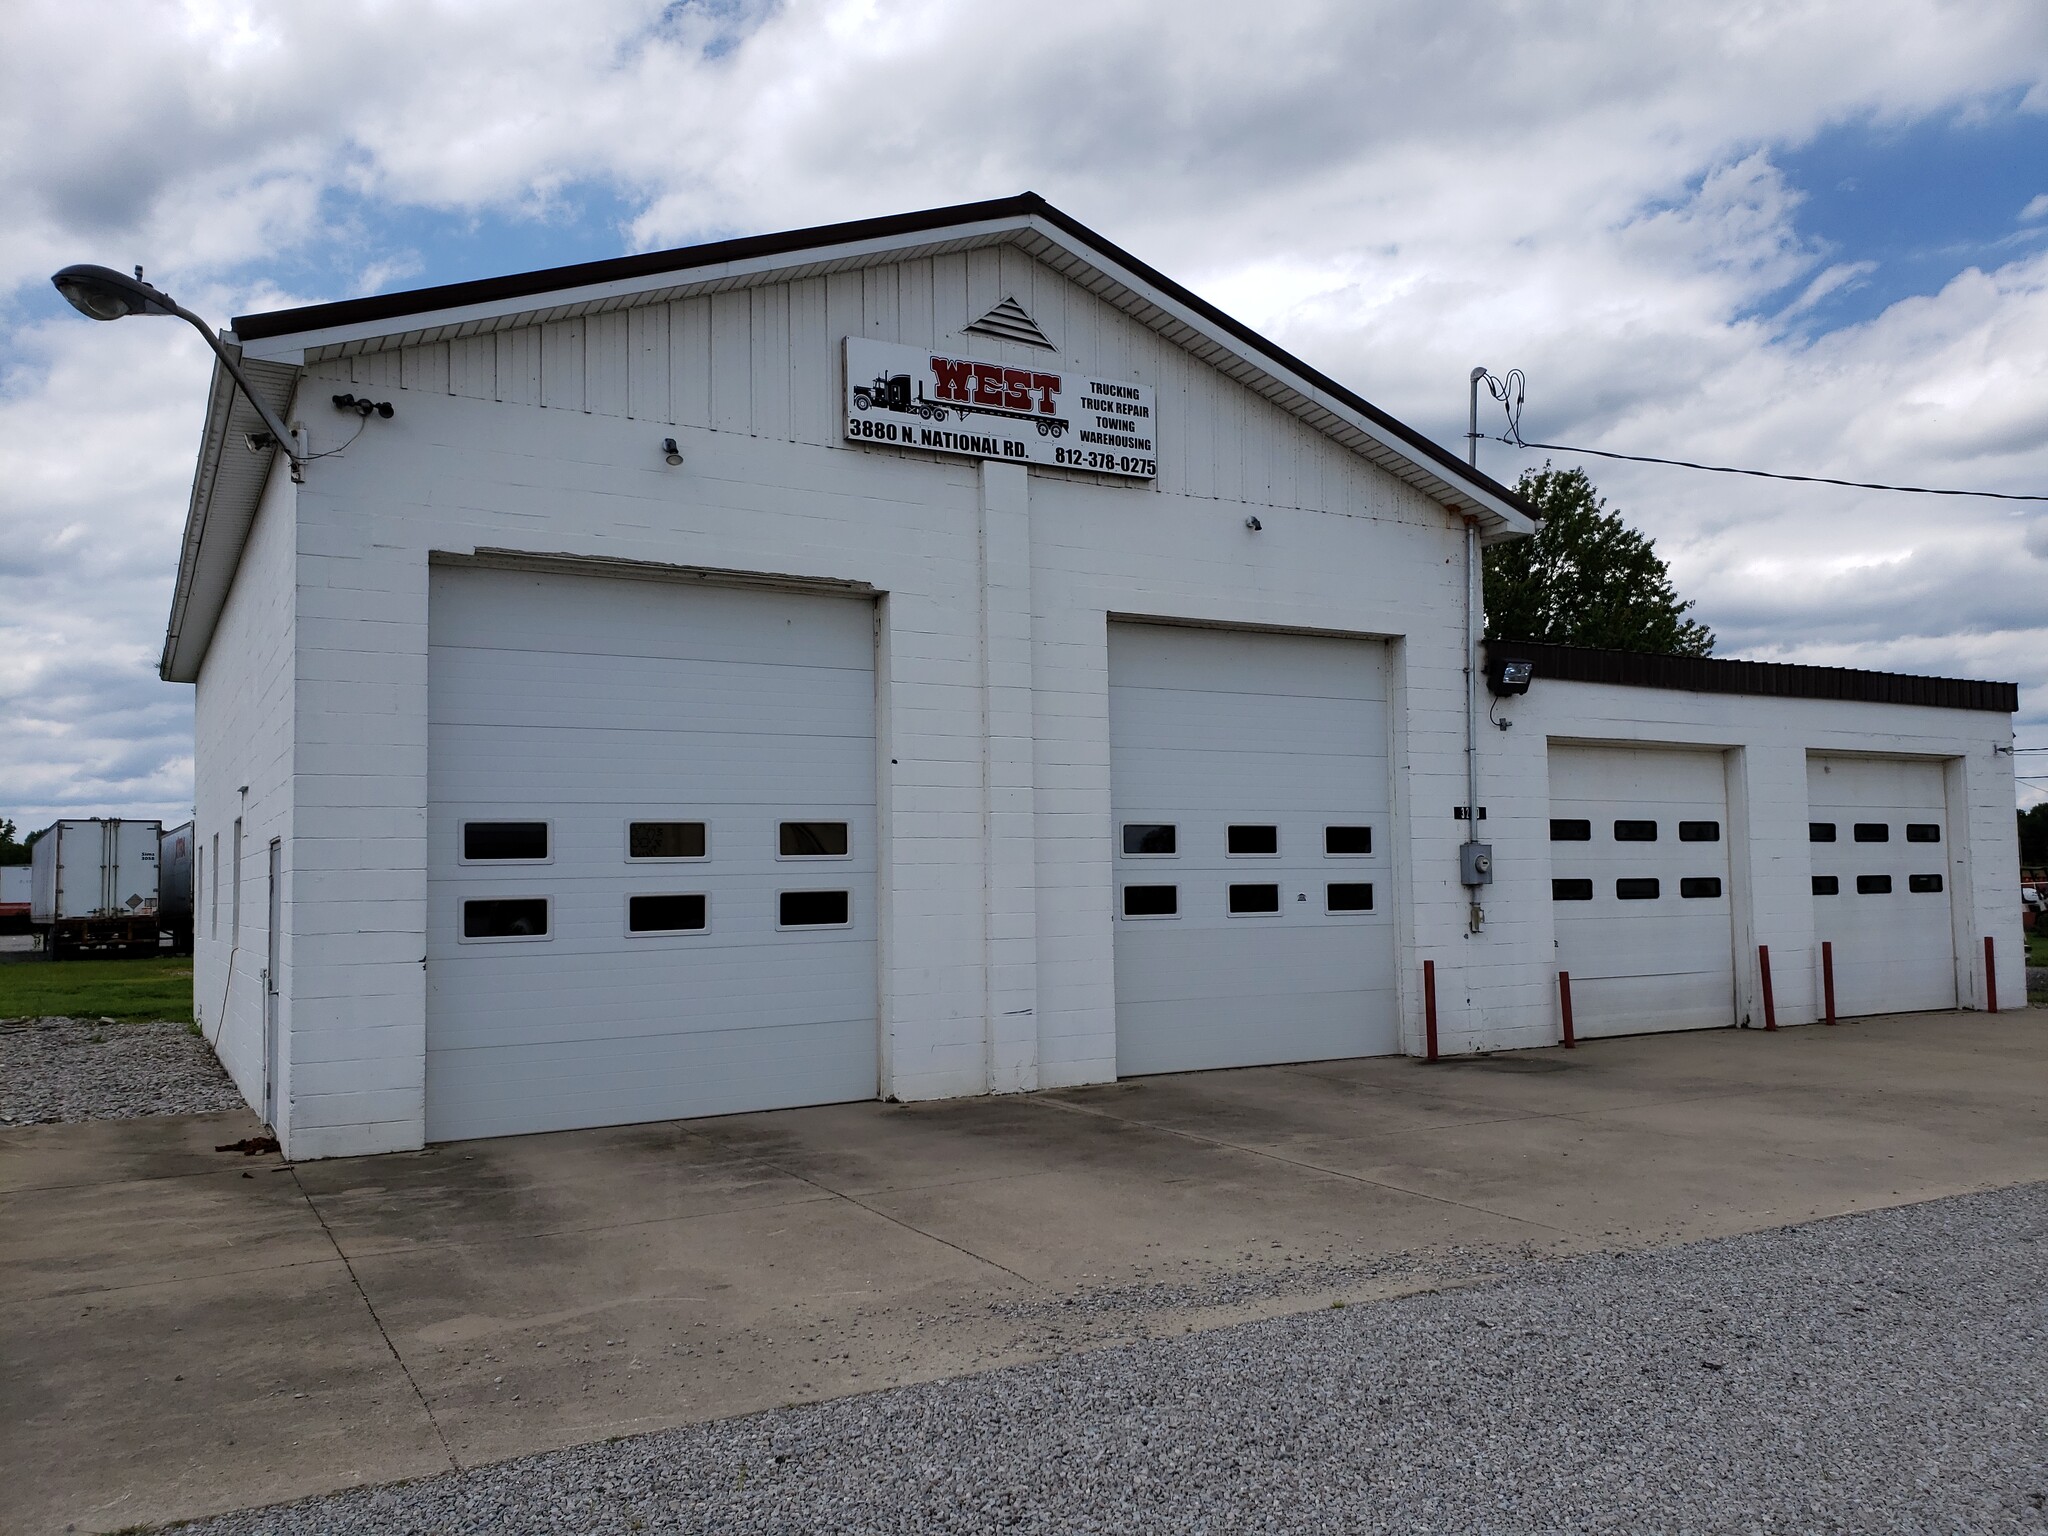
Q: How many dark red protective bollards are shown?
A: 5